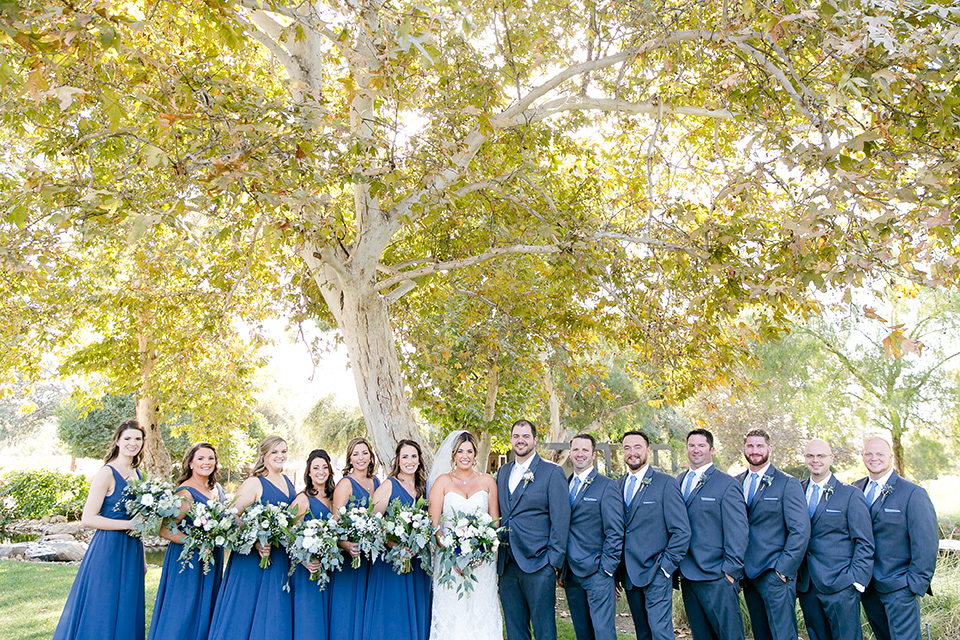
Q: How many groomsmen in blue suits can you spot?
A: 6